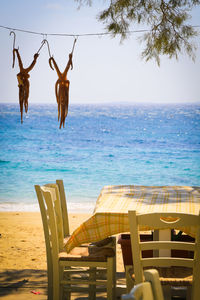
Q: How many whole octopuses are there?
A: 2